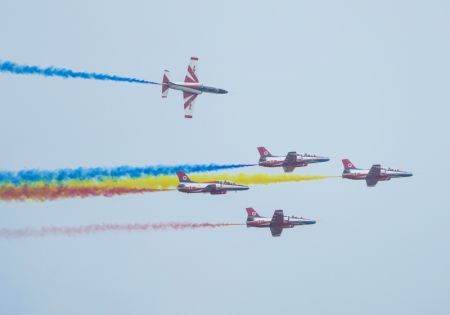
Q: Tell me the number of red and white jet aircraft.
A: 5